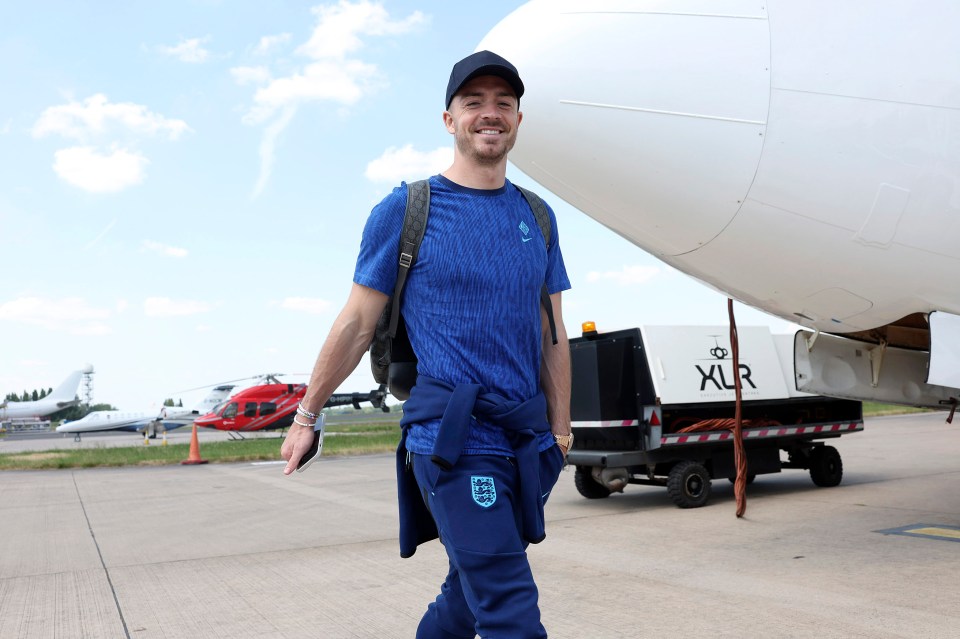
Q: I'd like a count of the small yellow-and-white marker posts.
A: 2